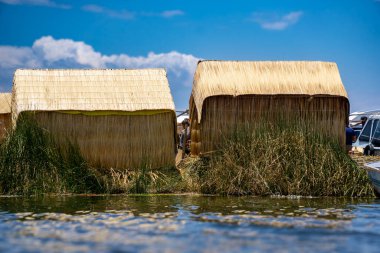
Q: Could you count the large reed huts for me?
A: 2